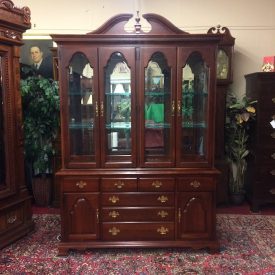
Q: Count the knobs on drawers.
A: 10